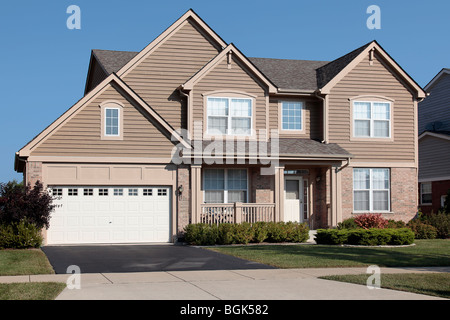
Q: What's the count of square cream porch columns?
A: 3